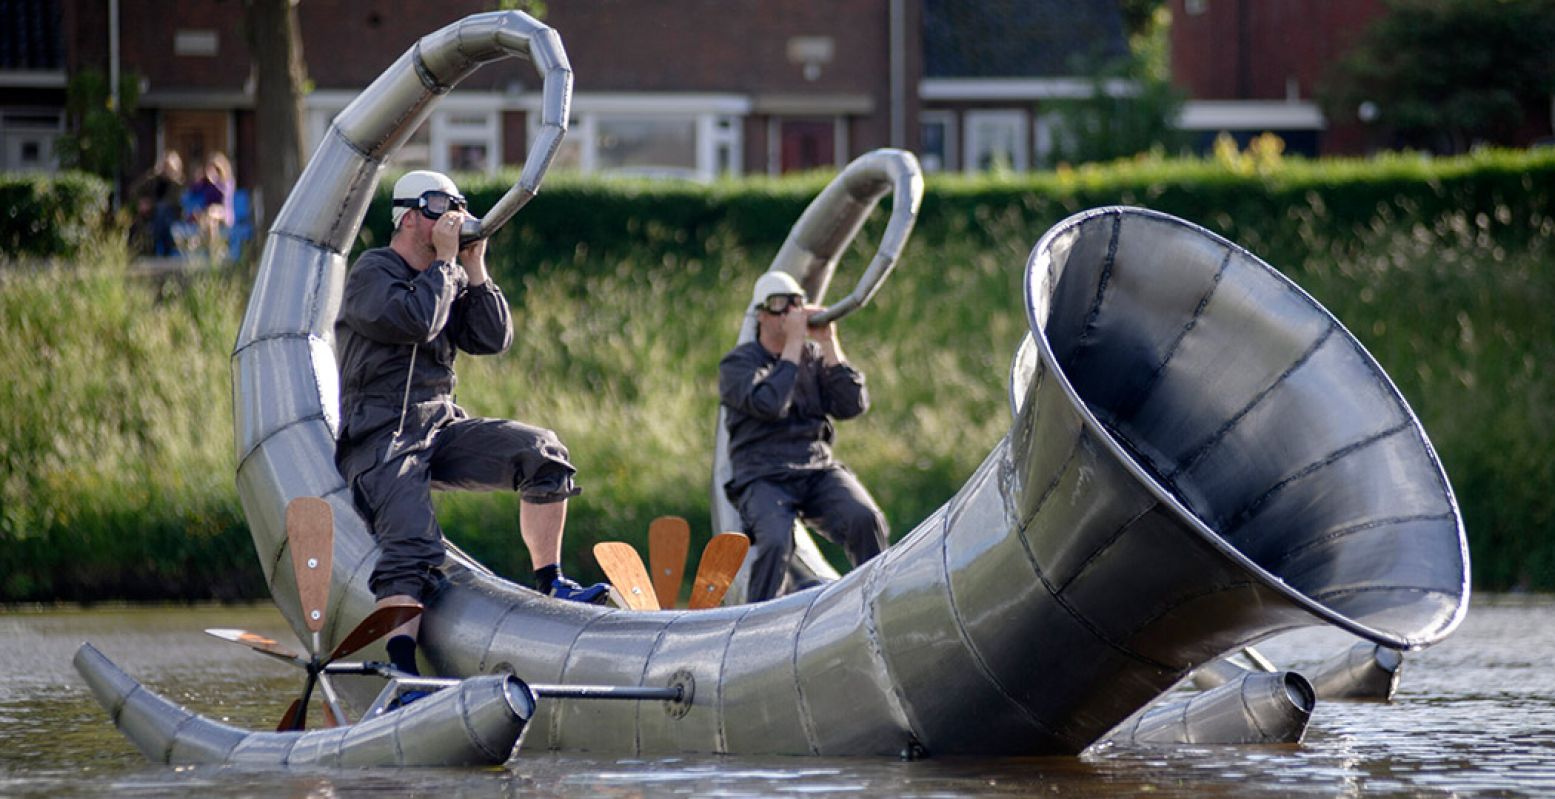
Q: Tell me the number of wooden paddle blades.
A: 8